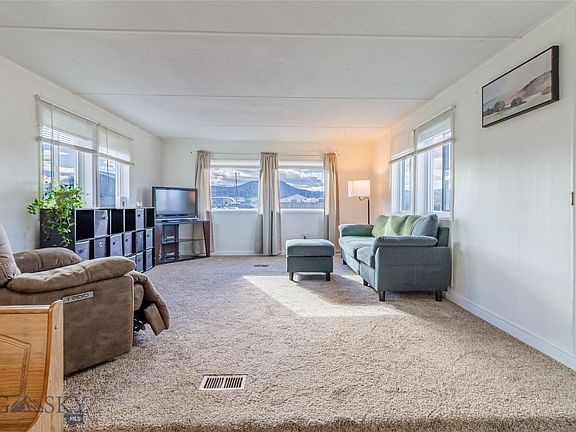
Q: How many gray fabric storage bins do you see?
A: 11